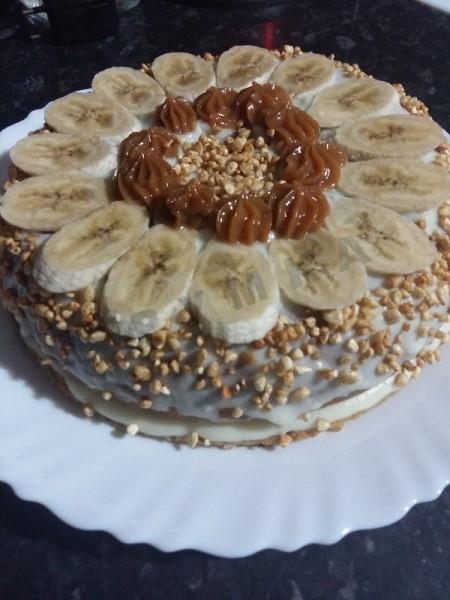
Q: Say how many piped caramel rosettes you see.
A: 10